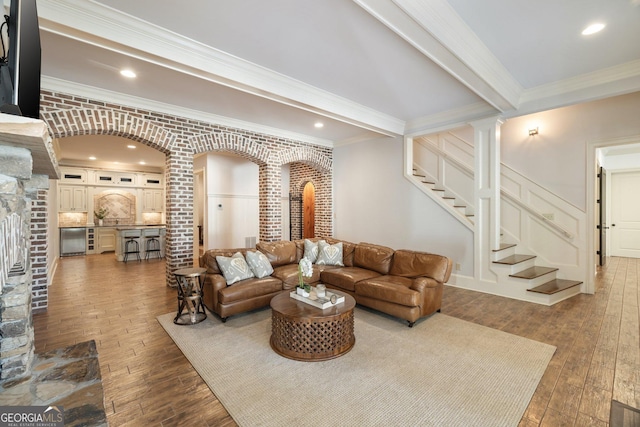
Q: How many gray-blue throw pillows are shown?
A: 4